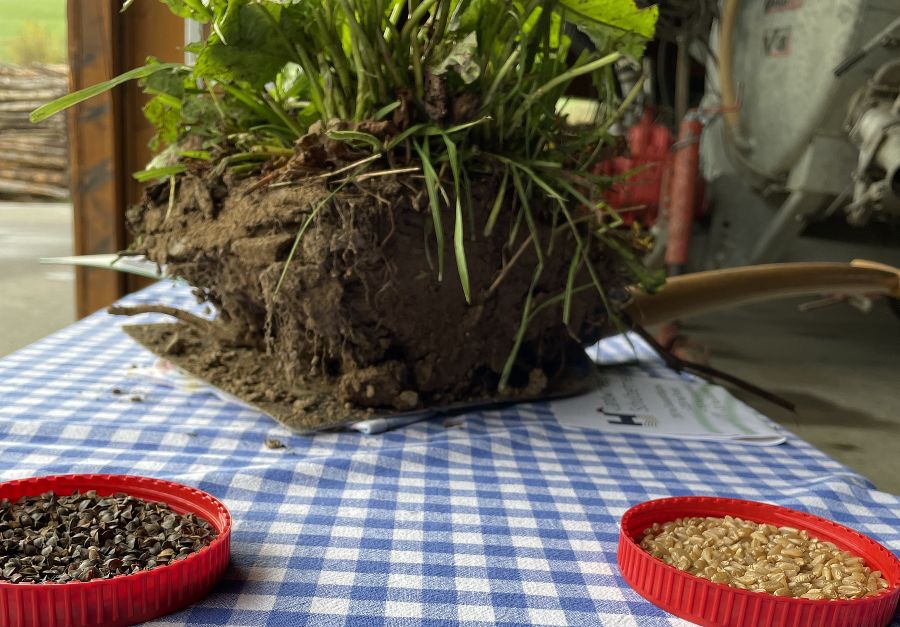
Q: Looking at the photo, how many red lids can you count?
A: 2